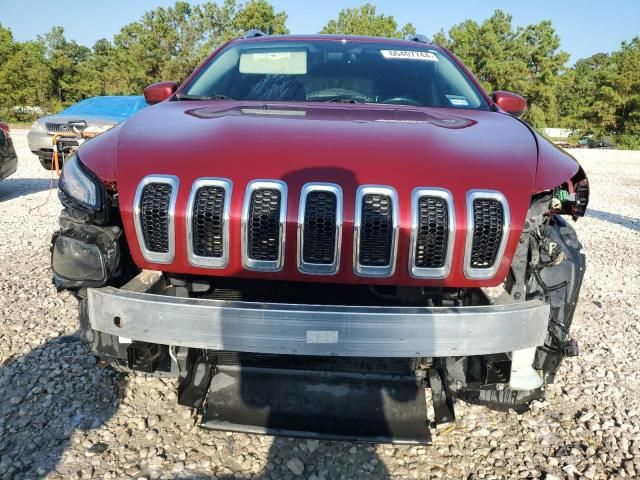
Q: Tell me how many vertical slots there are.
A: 7